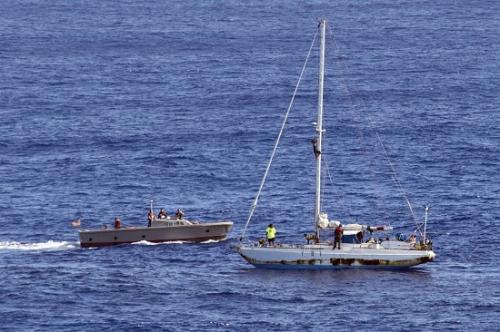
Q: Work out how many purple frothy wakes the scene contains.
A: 0